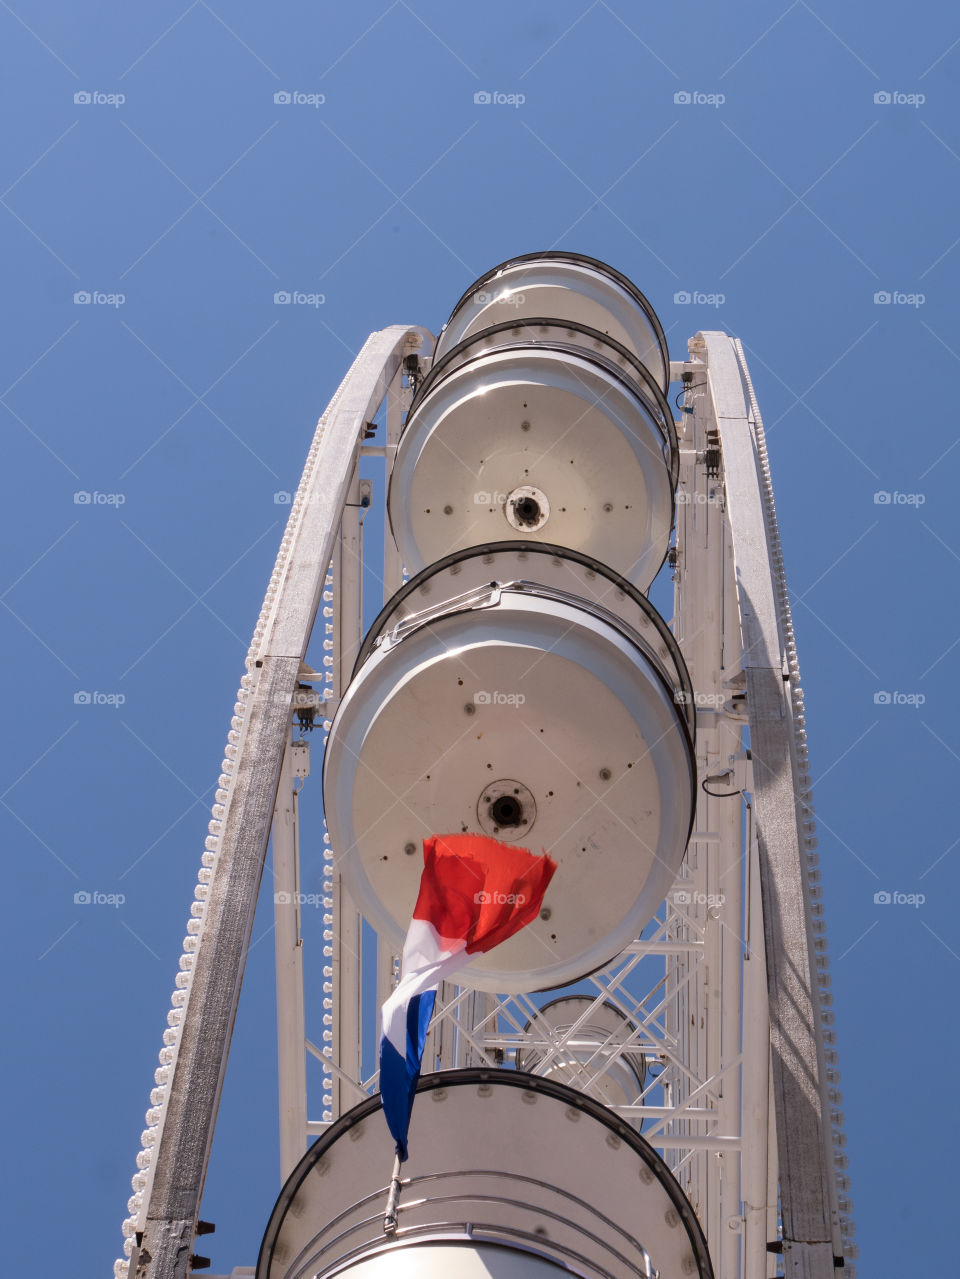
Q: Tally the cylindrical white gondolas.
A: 5